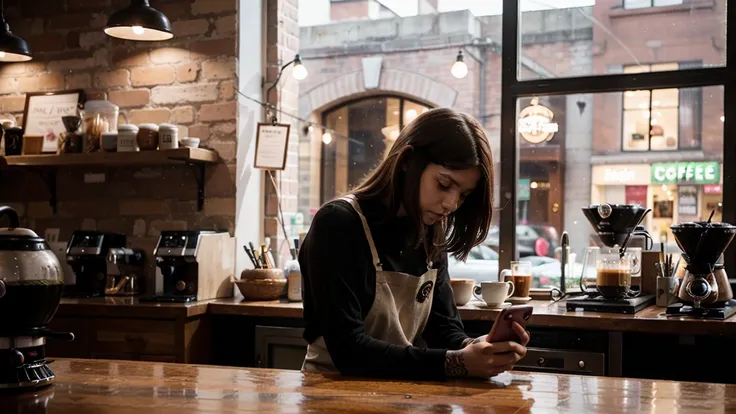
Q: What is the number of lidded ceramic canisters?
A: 3